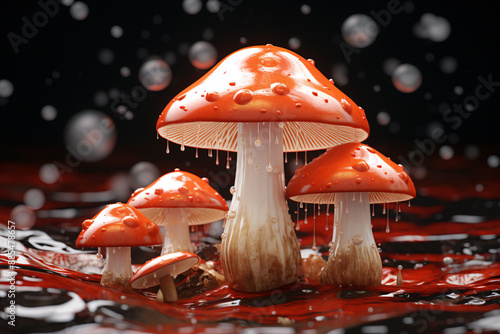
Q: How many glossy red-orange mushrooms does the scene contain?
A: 5